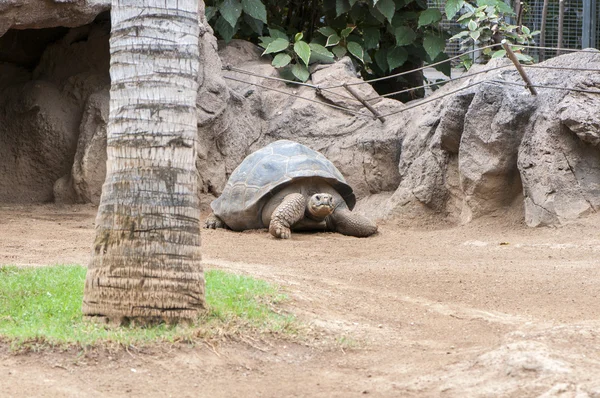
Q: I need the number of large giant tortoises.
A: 1